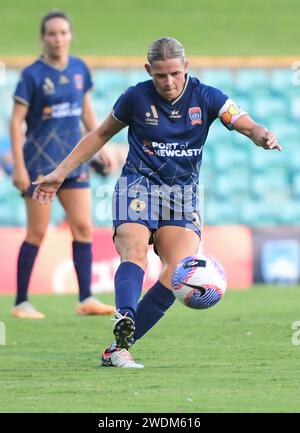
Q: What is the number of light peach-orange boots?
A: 2